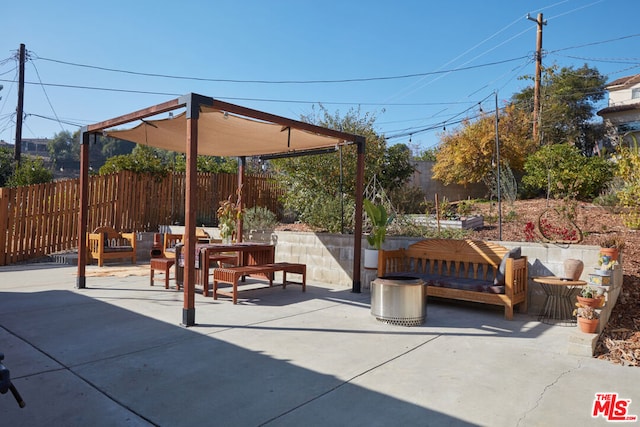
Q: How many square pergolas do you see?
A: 1